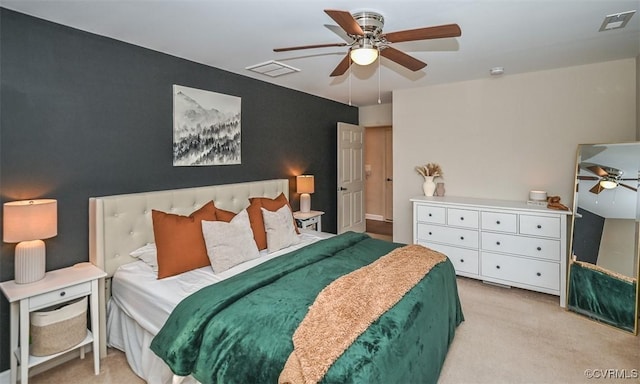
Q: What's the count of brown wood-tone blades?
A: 5